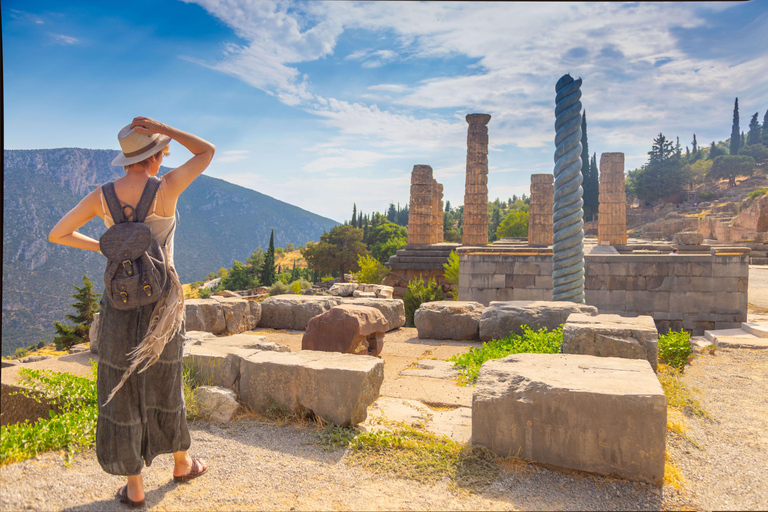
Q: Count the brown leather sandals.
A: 2